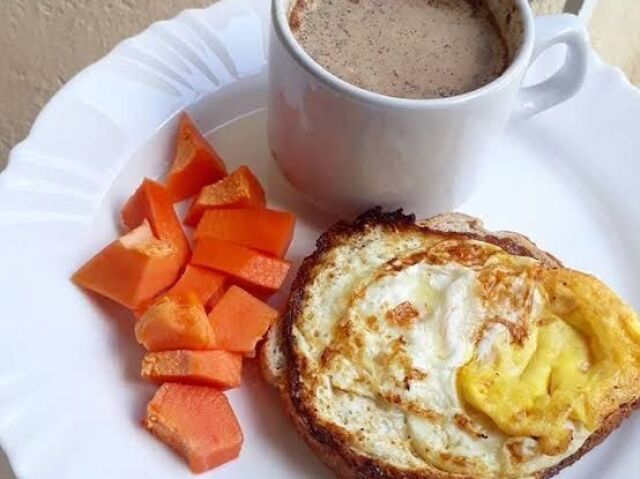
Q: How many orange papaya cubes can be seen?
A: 11